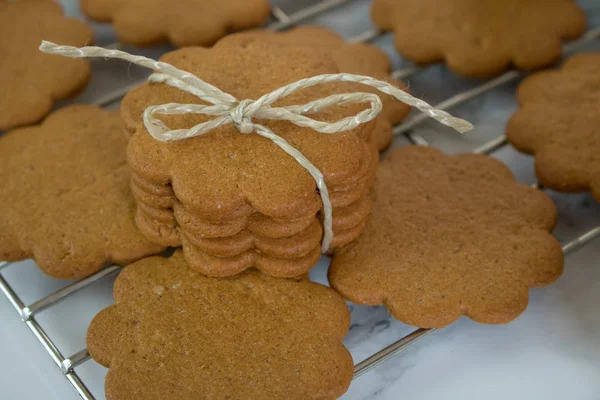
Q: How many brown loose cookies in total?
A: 8